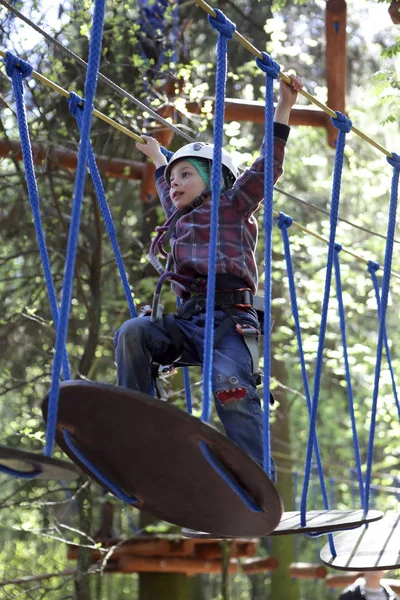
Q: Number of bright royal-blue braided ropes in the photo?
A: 11